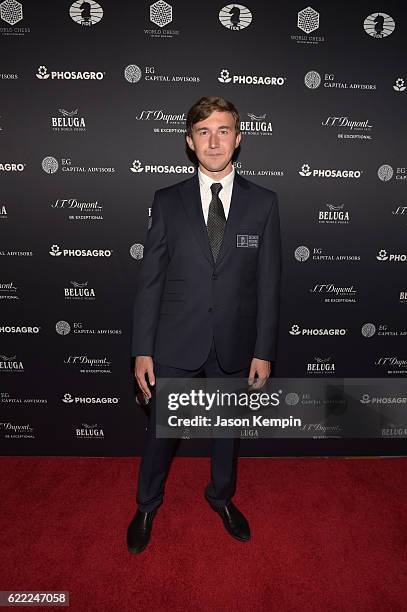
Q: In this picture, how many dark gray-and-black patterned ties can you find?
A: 1